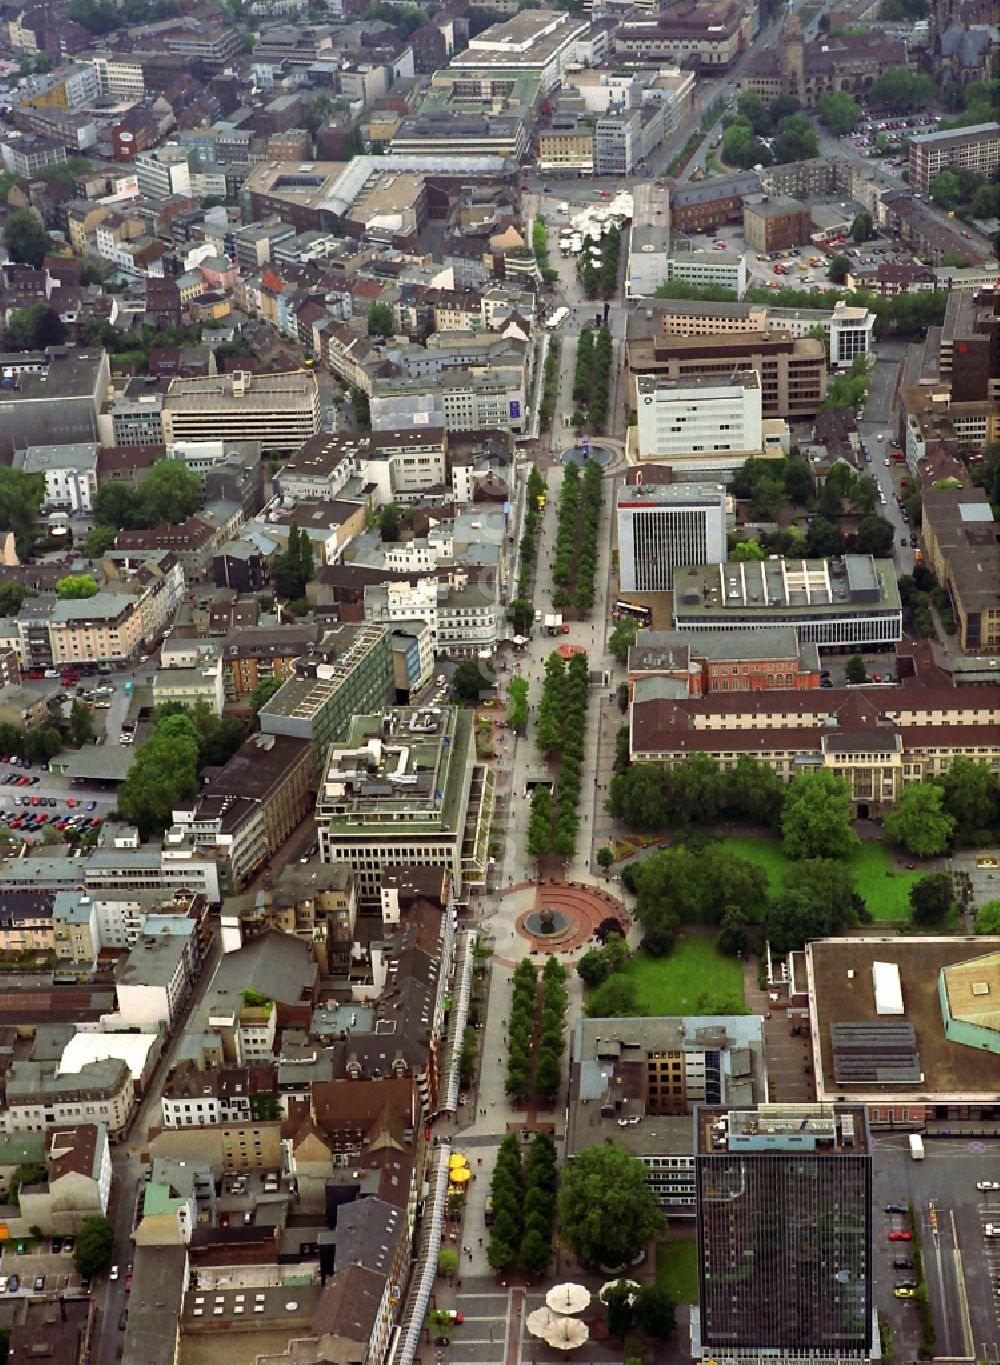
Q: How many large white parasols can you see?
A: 4